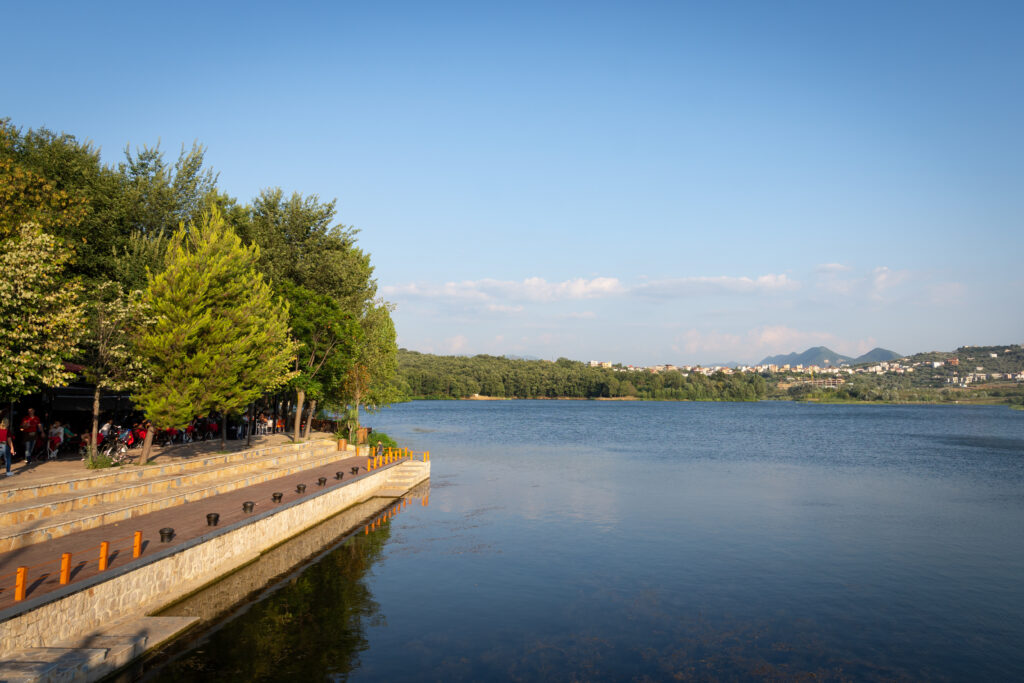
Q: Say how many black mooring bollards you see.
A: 8